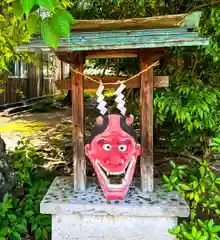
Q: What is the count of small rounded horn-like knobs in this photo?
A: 2